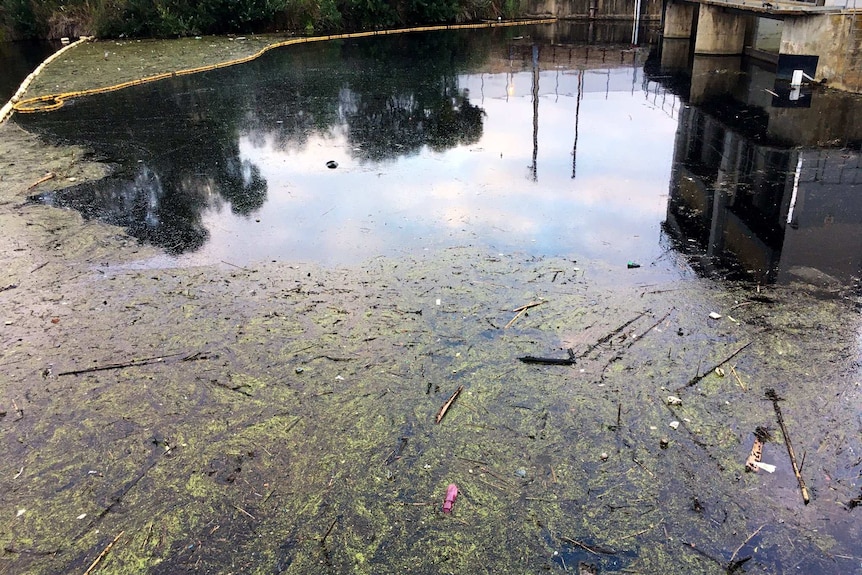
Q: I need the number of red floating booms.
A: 0